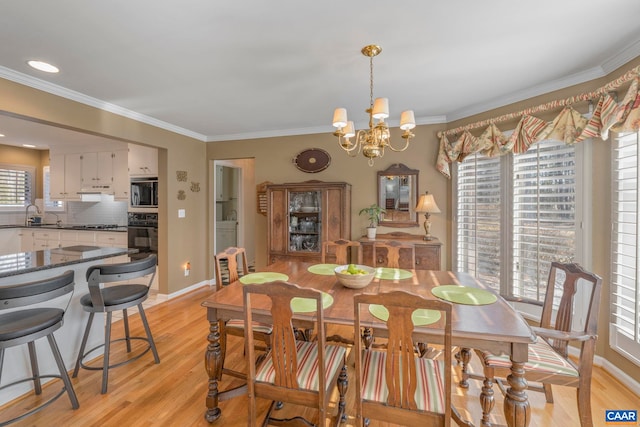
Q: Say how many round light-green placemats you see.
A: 6